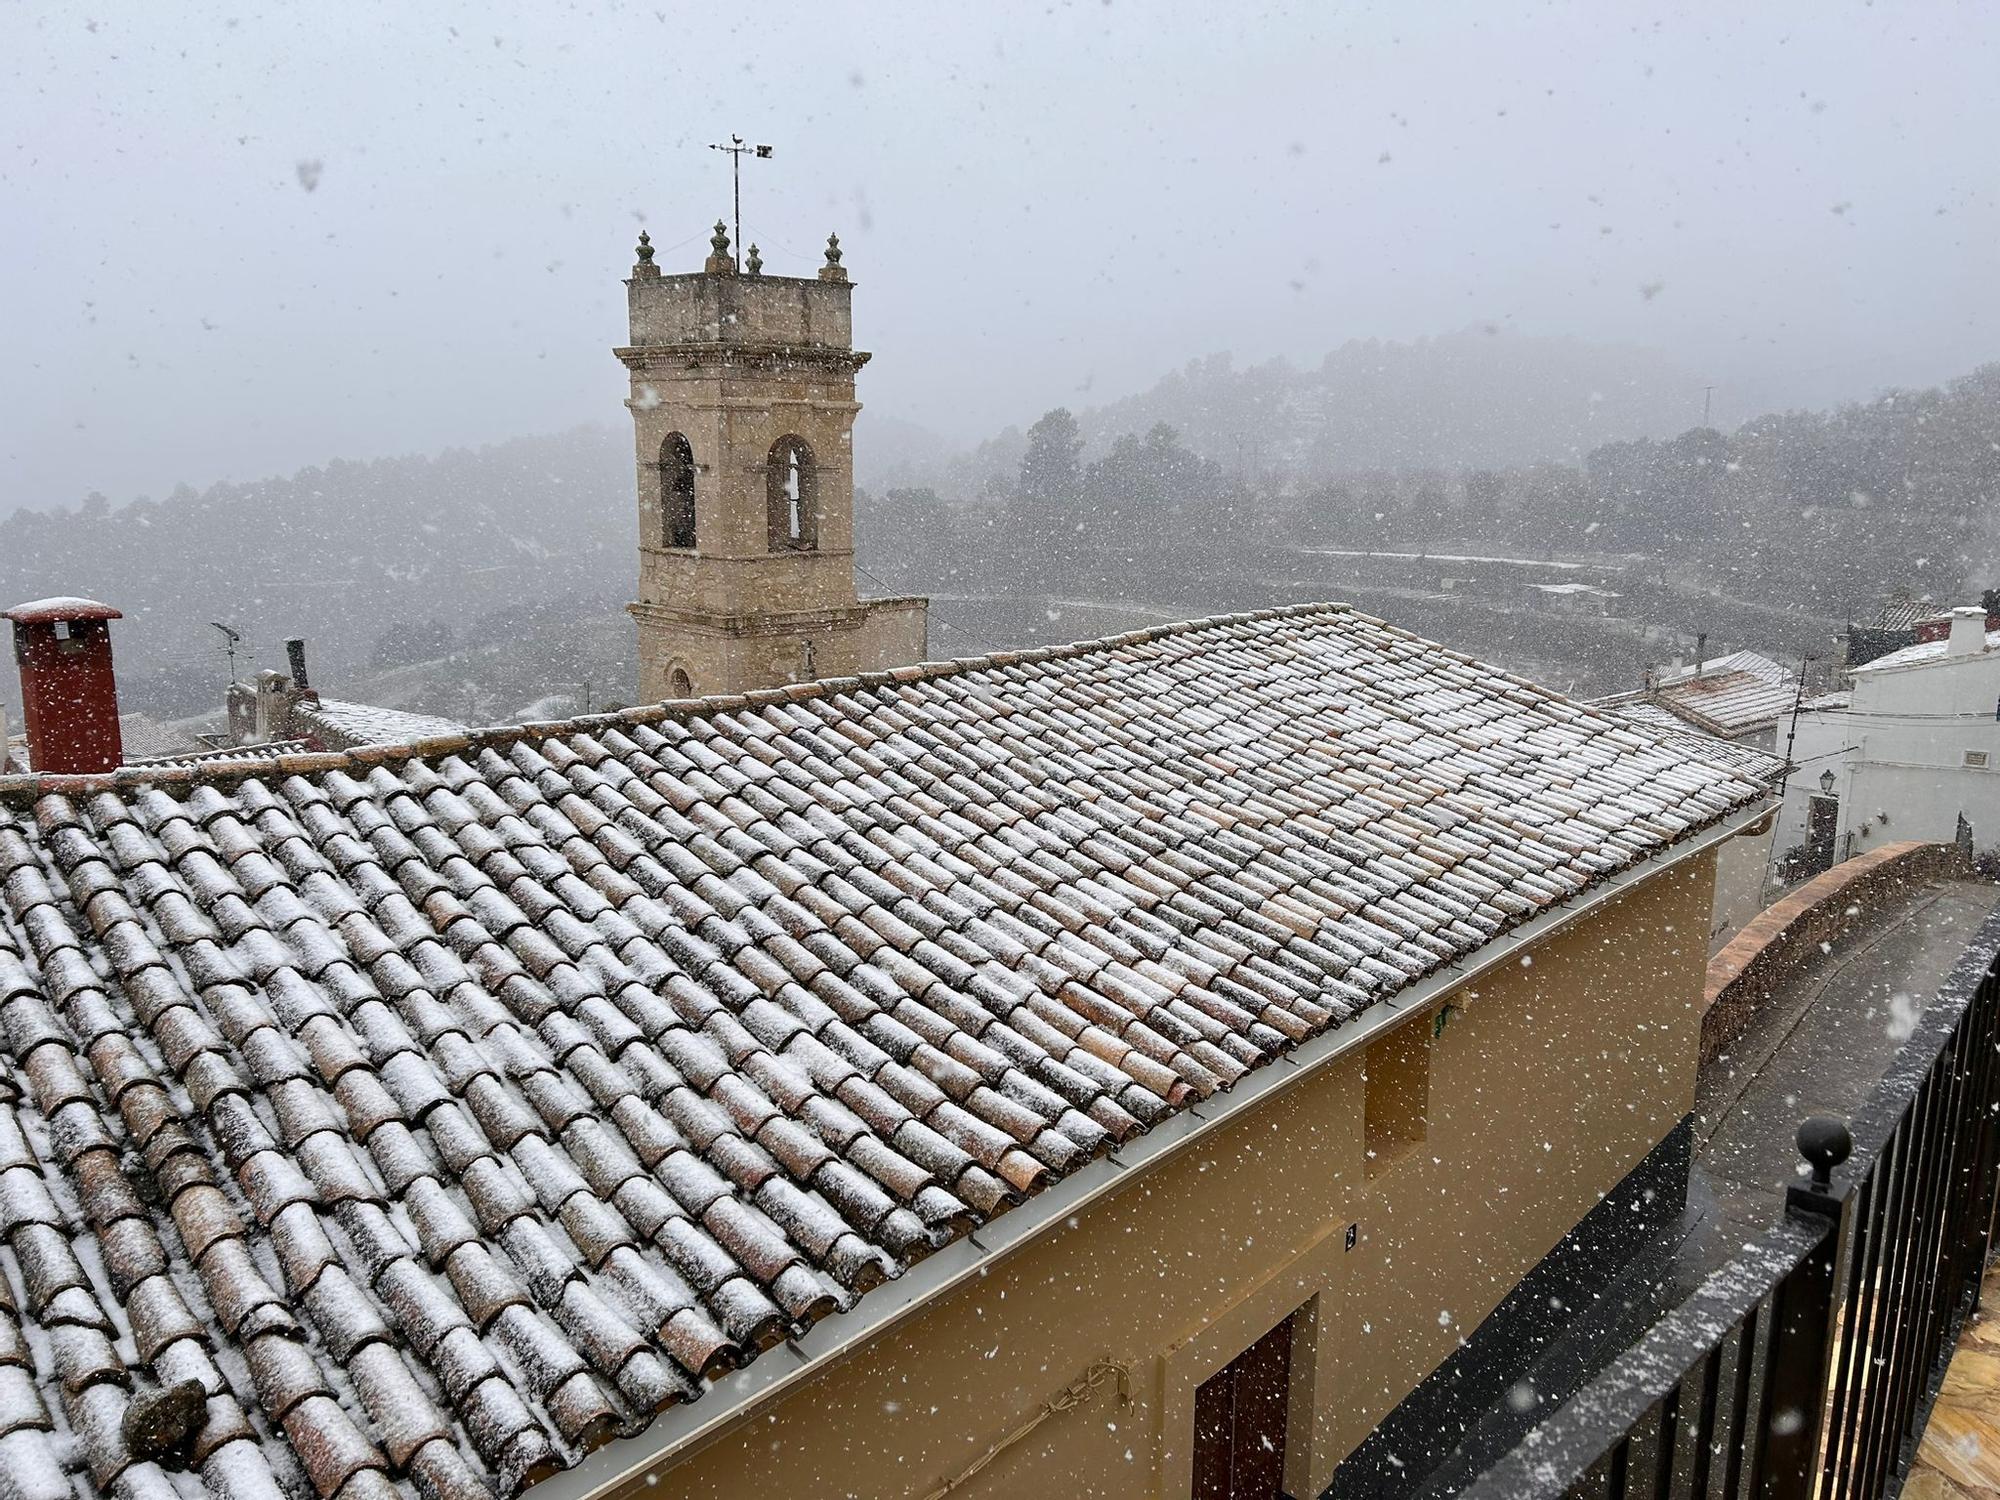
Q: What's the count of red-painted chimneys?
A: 1